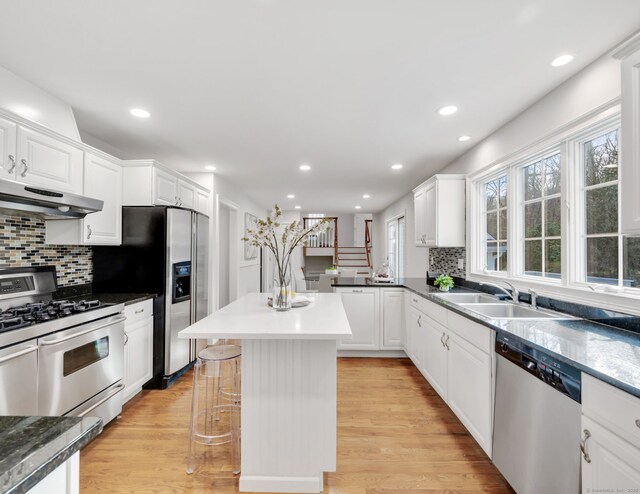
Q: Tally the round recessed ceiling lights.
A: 11